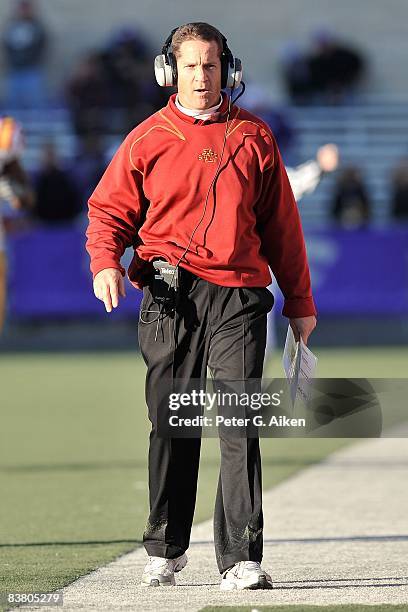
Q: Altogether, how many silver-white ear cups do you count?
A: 2